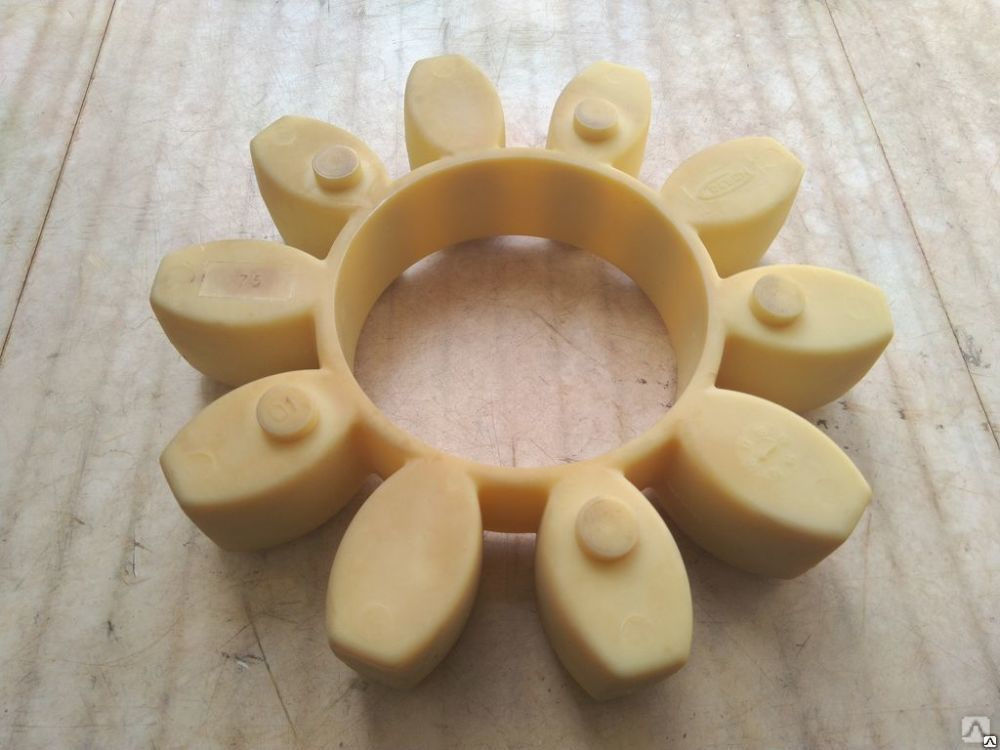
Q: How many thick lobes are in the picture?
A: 10